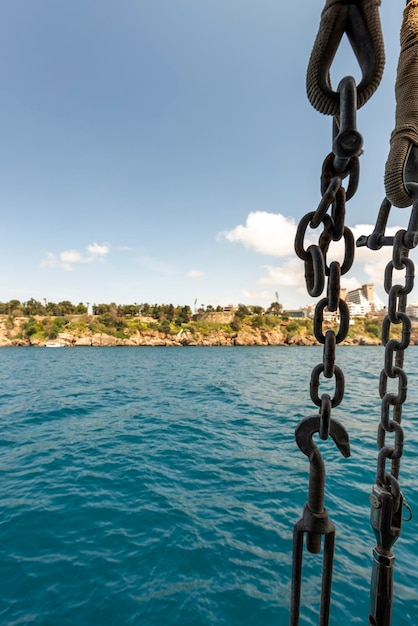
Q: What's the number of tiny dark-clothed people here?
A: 0